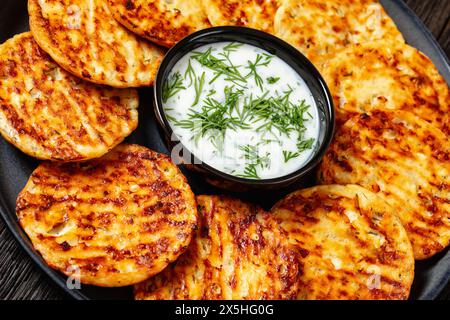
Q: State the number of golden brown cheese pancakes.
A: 10